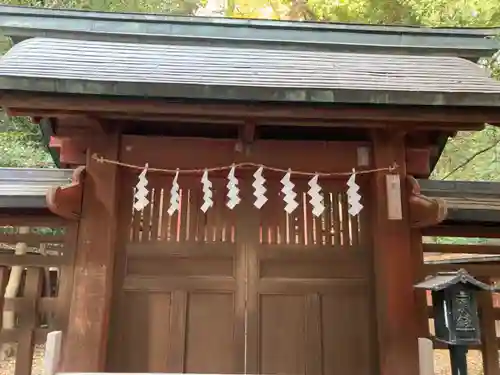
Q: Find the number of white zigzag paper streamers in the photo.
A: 8